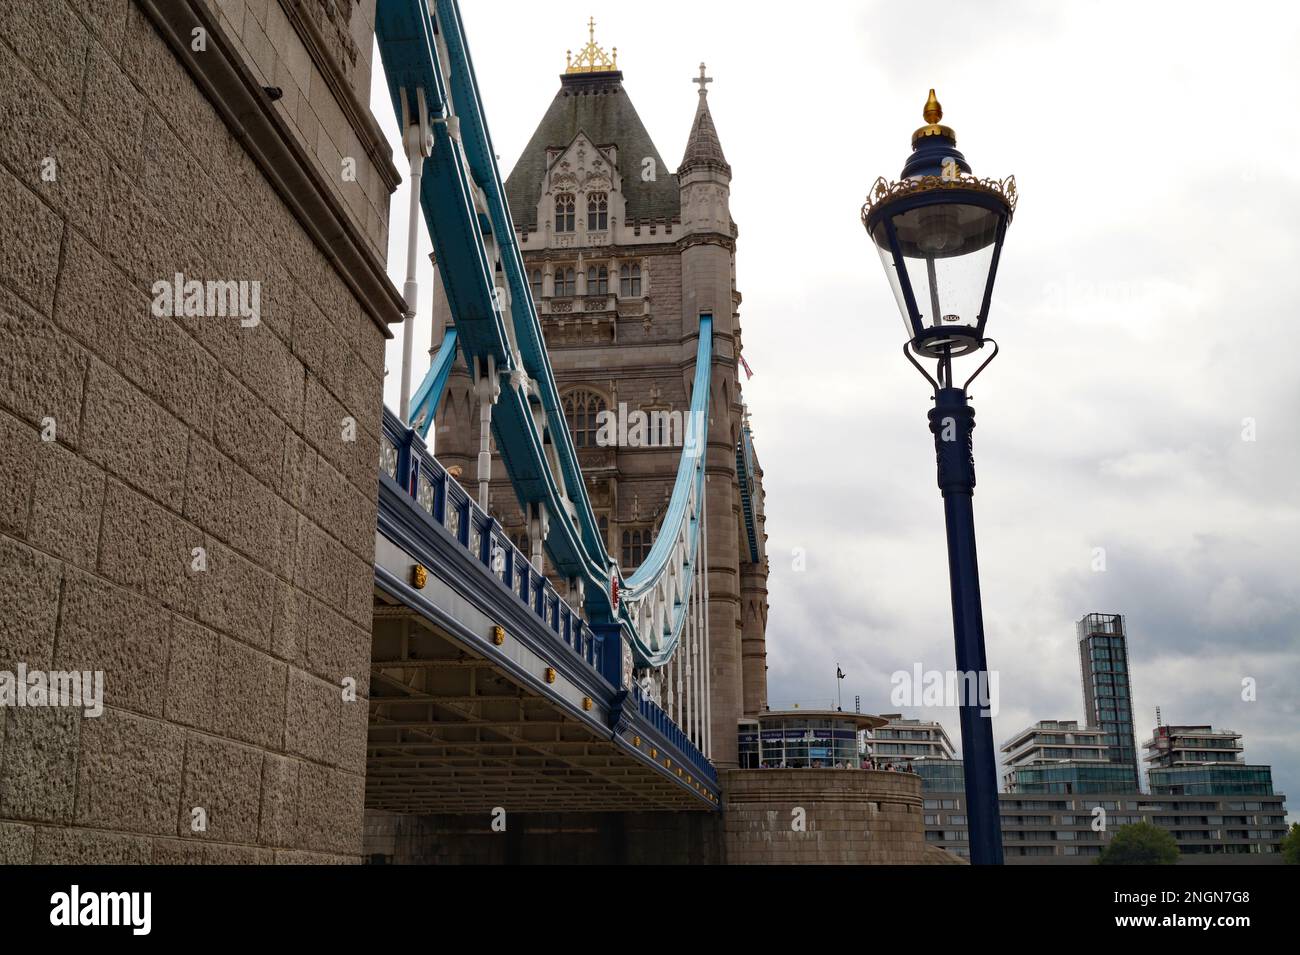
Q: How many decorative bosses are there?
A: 13